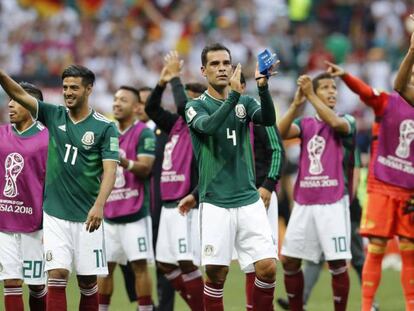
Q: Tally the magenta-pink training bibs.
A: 5